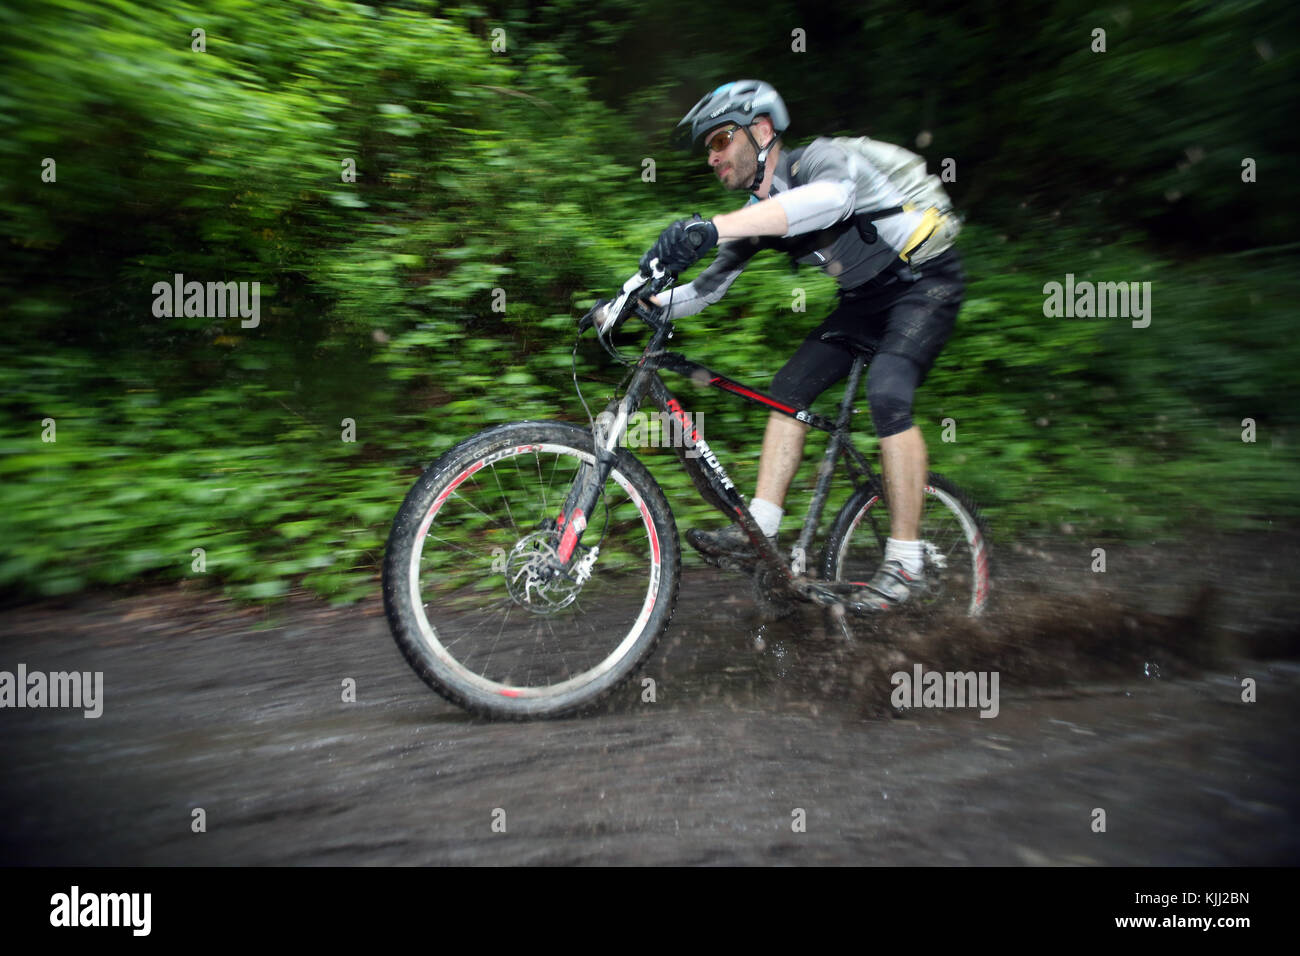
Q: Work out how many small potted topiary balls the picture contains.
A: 0